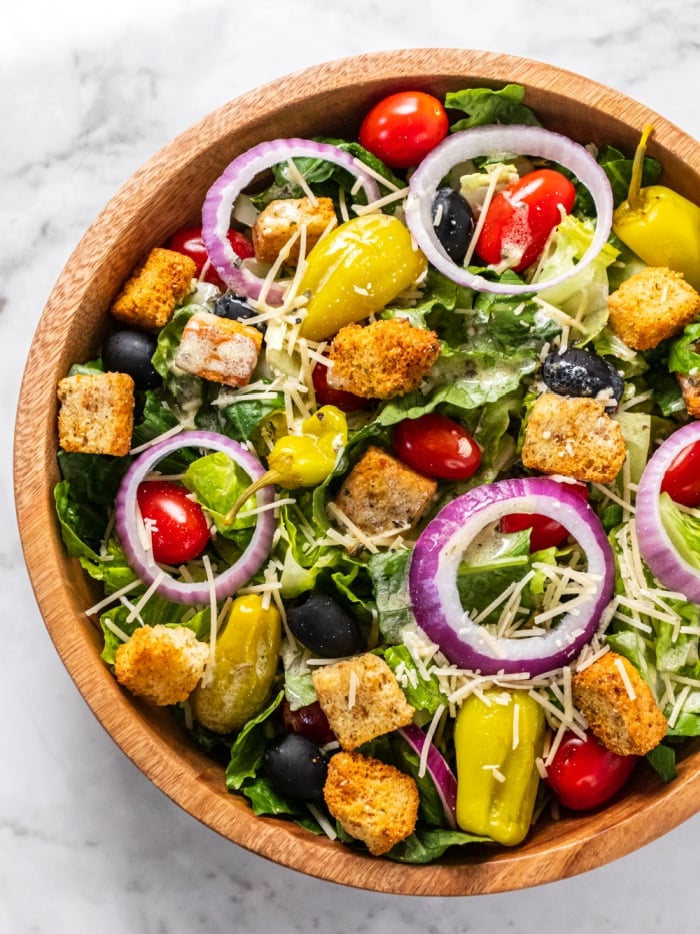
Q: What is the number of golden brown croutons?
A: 13